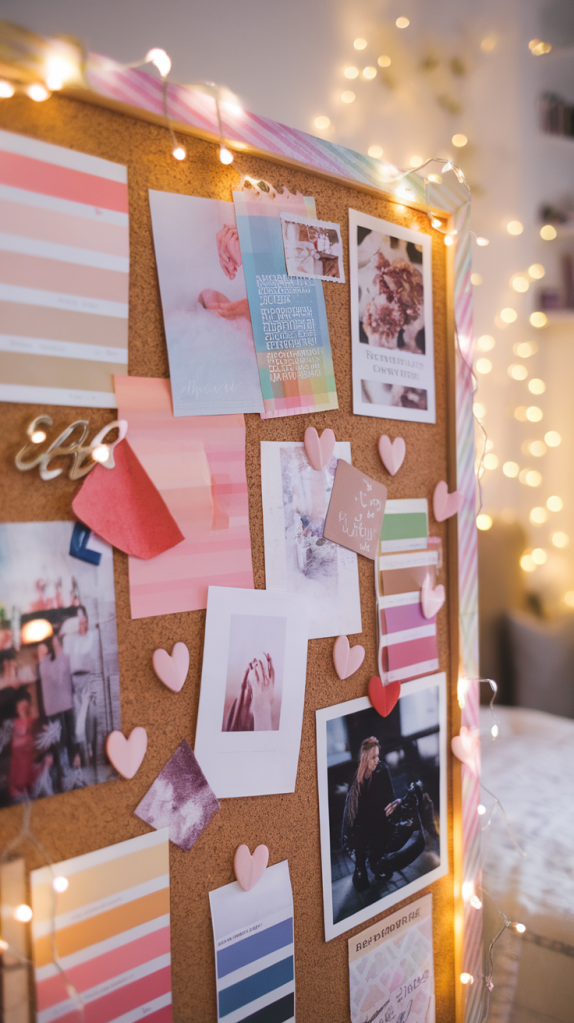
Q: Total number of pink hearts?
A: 9